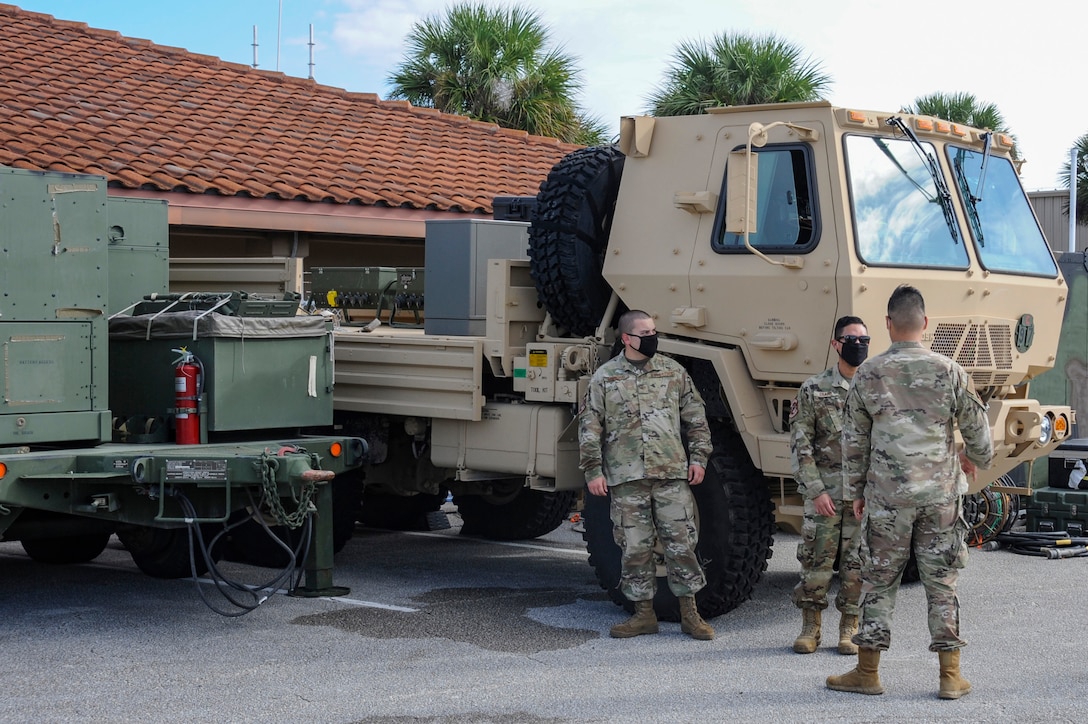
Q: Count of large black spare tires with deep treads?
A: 1